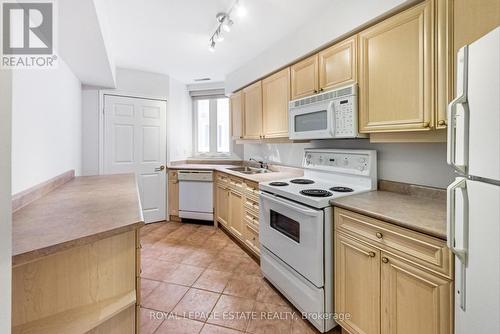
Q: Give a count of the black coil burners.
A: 4